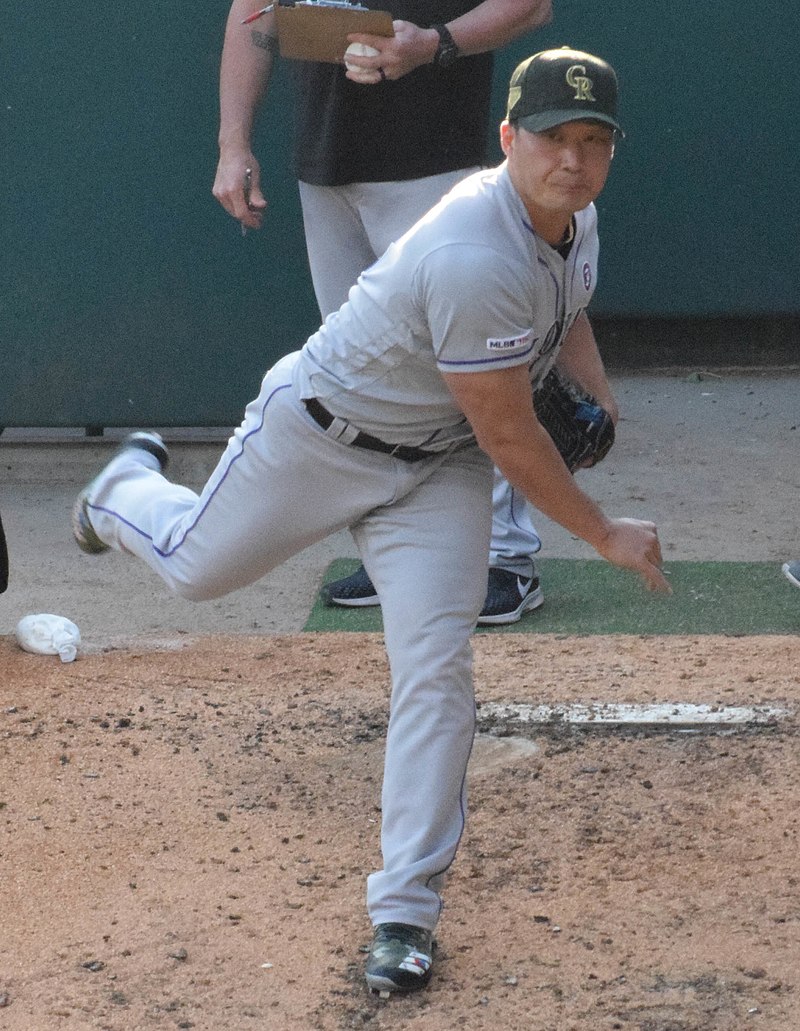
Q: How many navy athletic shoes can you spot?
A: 2